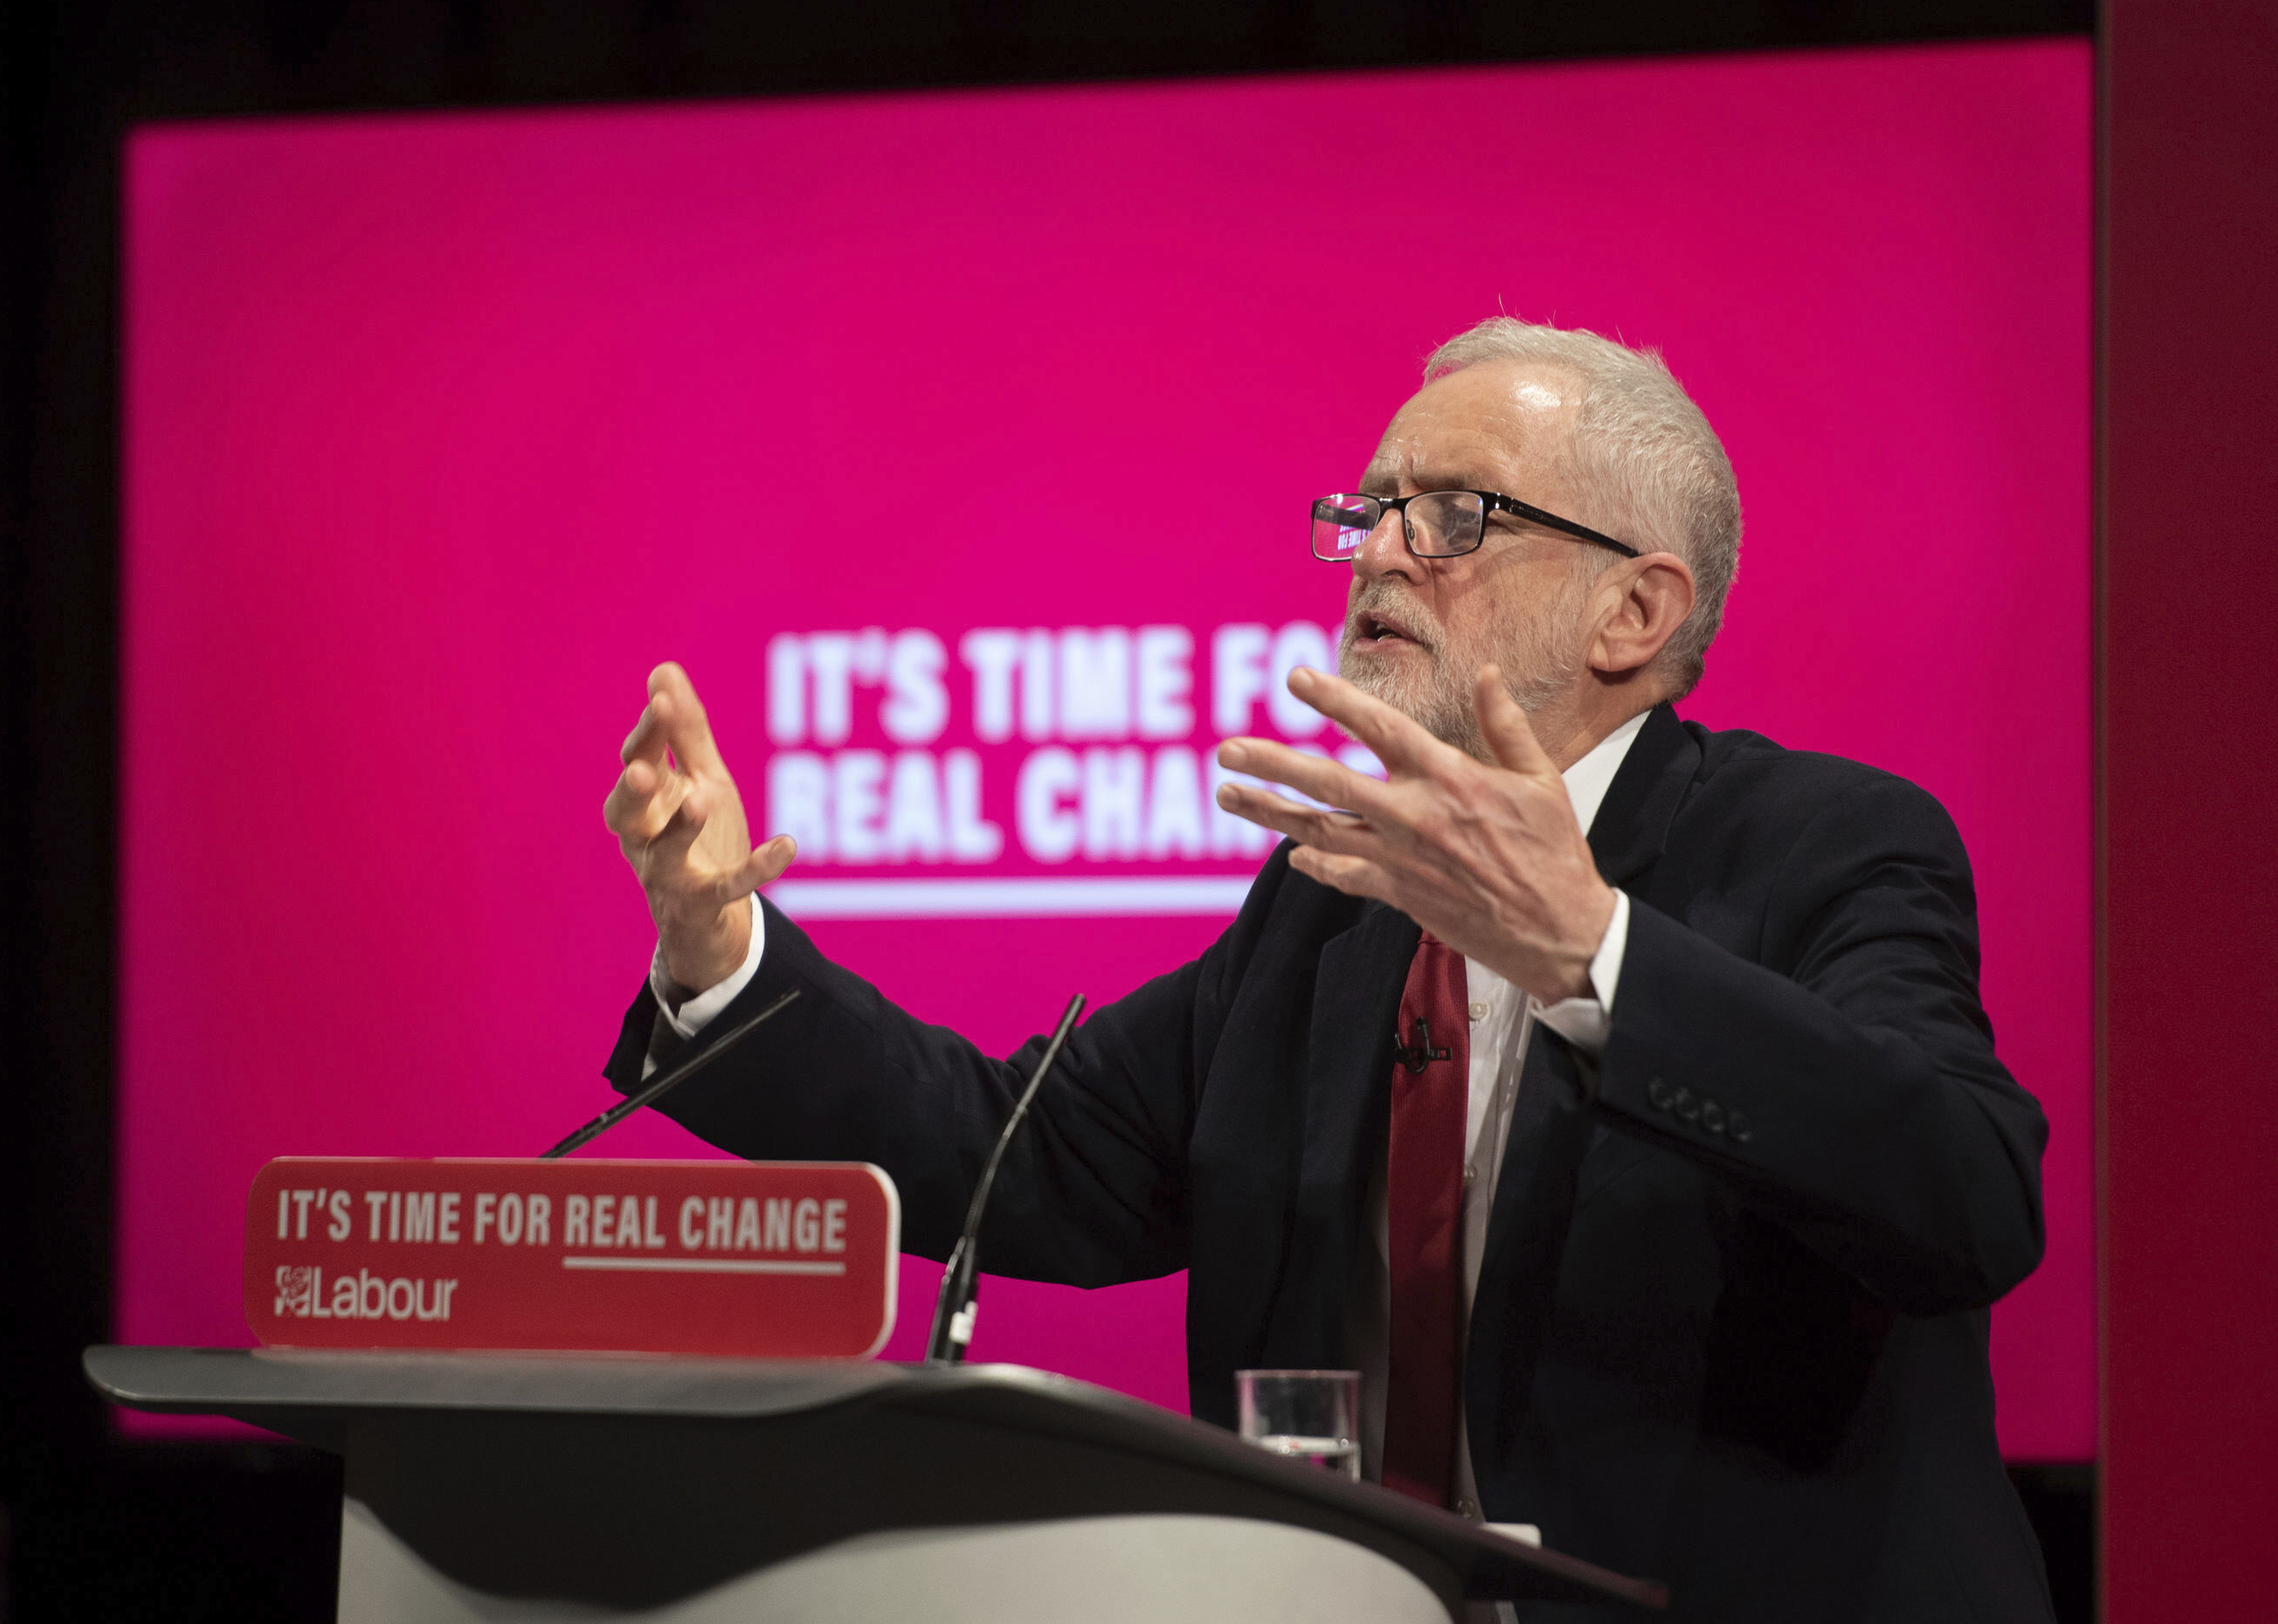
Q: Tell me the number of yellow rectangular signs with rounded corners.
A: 0